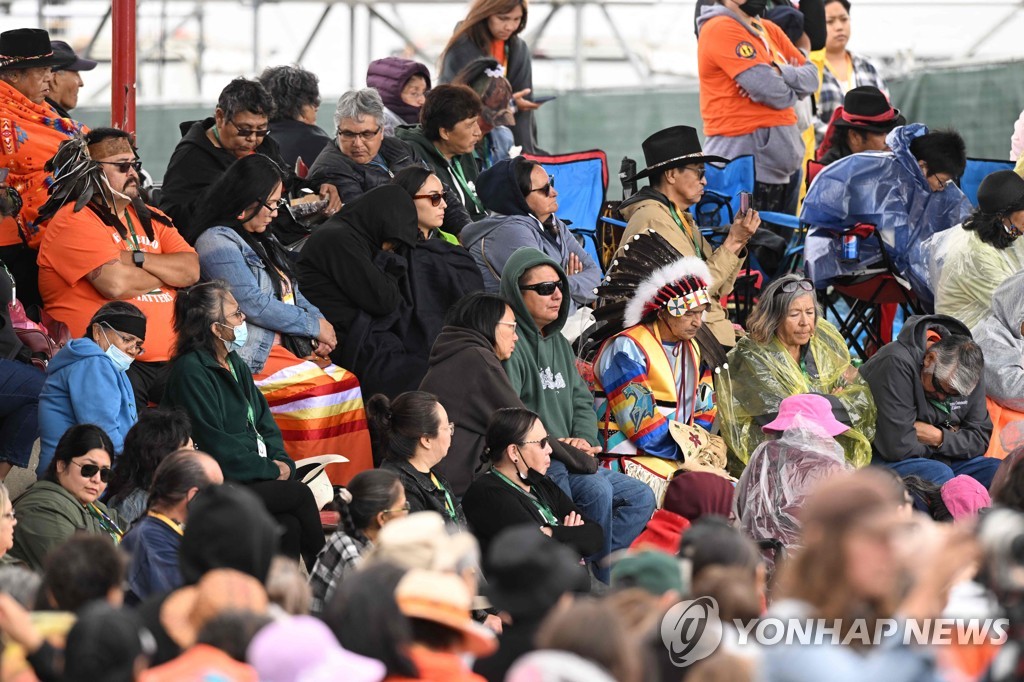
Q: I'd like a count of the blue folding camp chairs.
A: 3